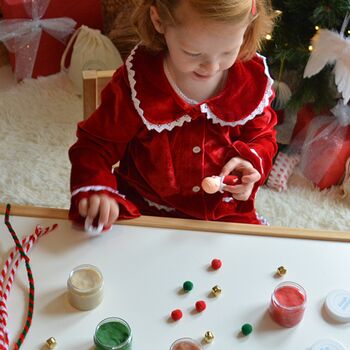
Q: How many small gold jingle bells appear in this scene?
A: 4